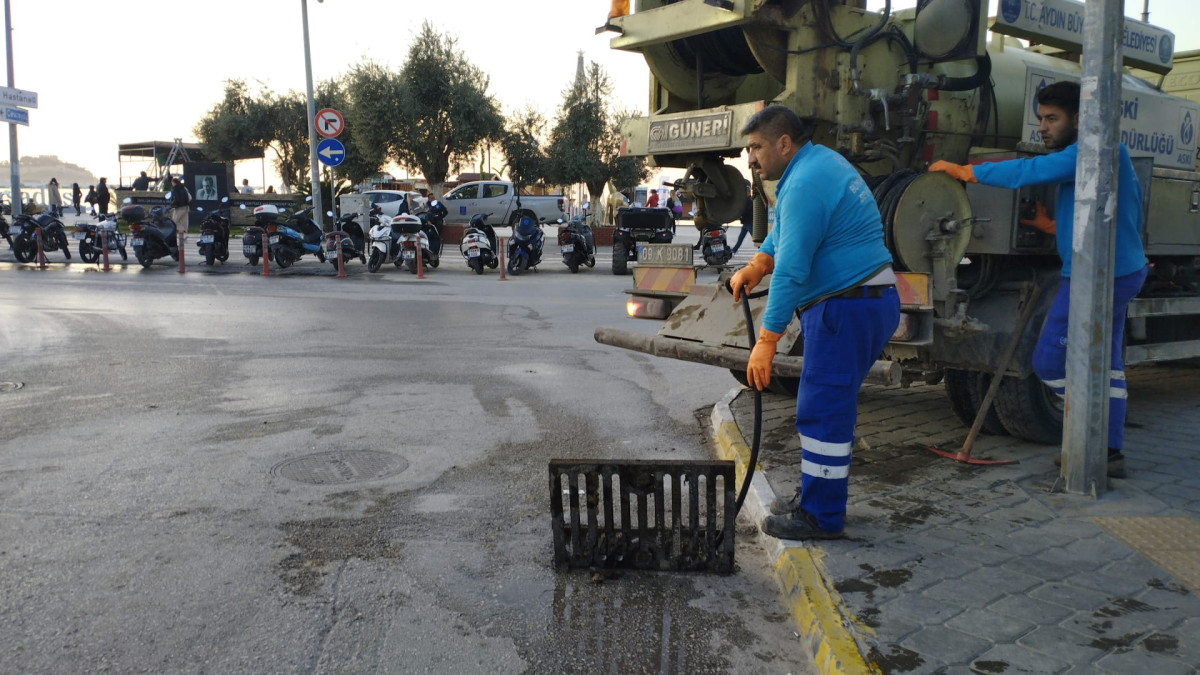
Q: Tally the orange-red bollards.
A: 7